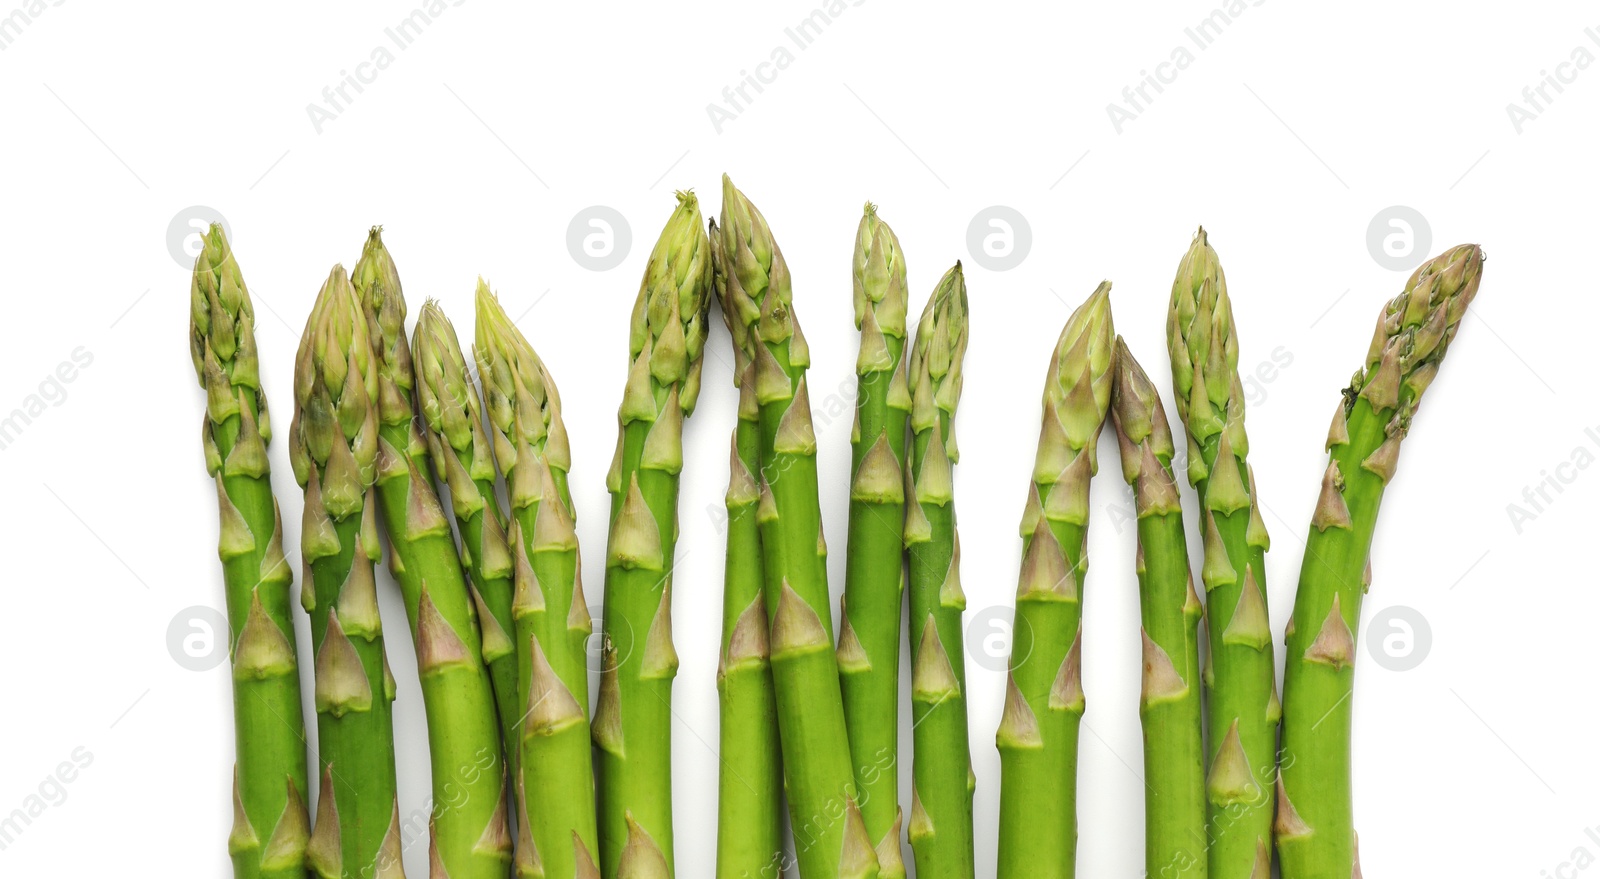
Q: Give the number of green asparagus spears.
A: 14